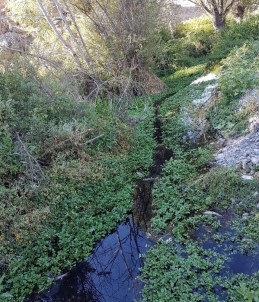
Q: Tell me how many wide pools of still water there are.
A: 2